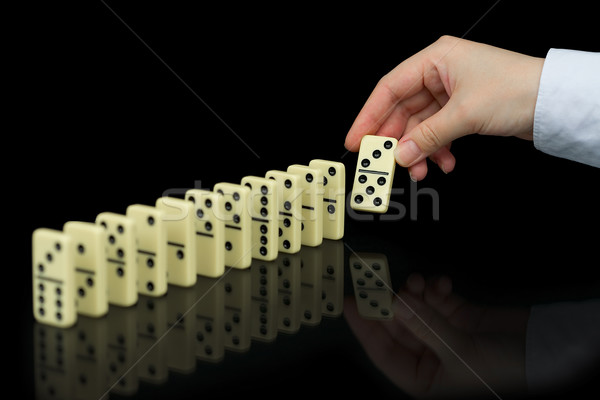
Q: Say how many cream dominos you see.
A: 12